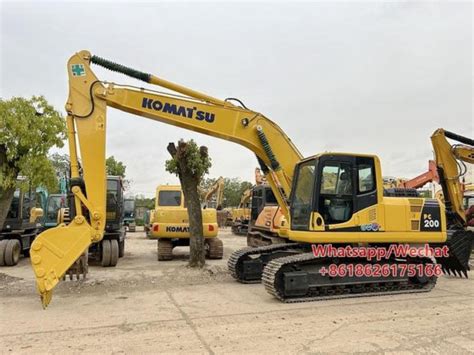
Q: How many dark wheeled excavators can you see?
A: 2